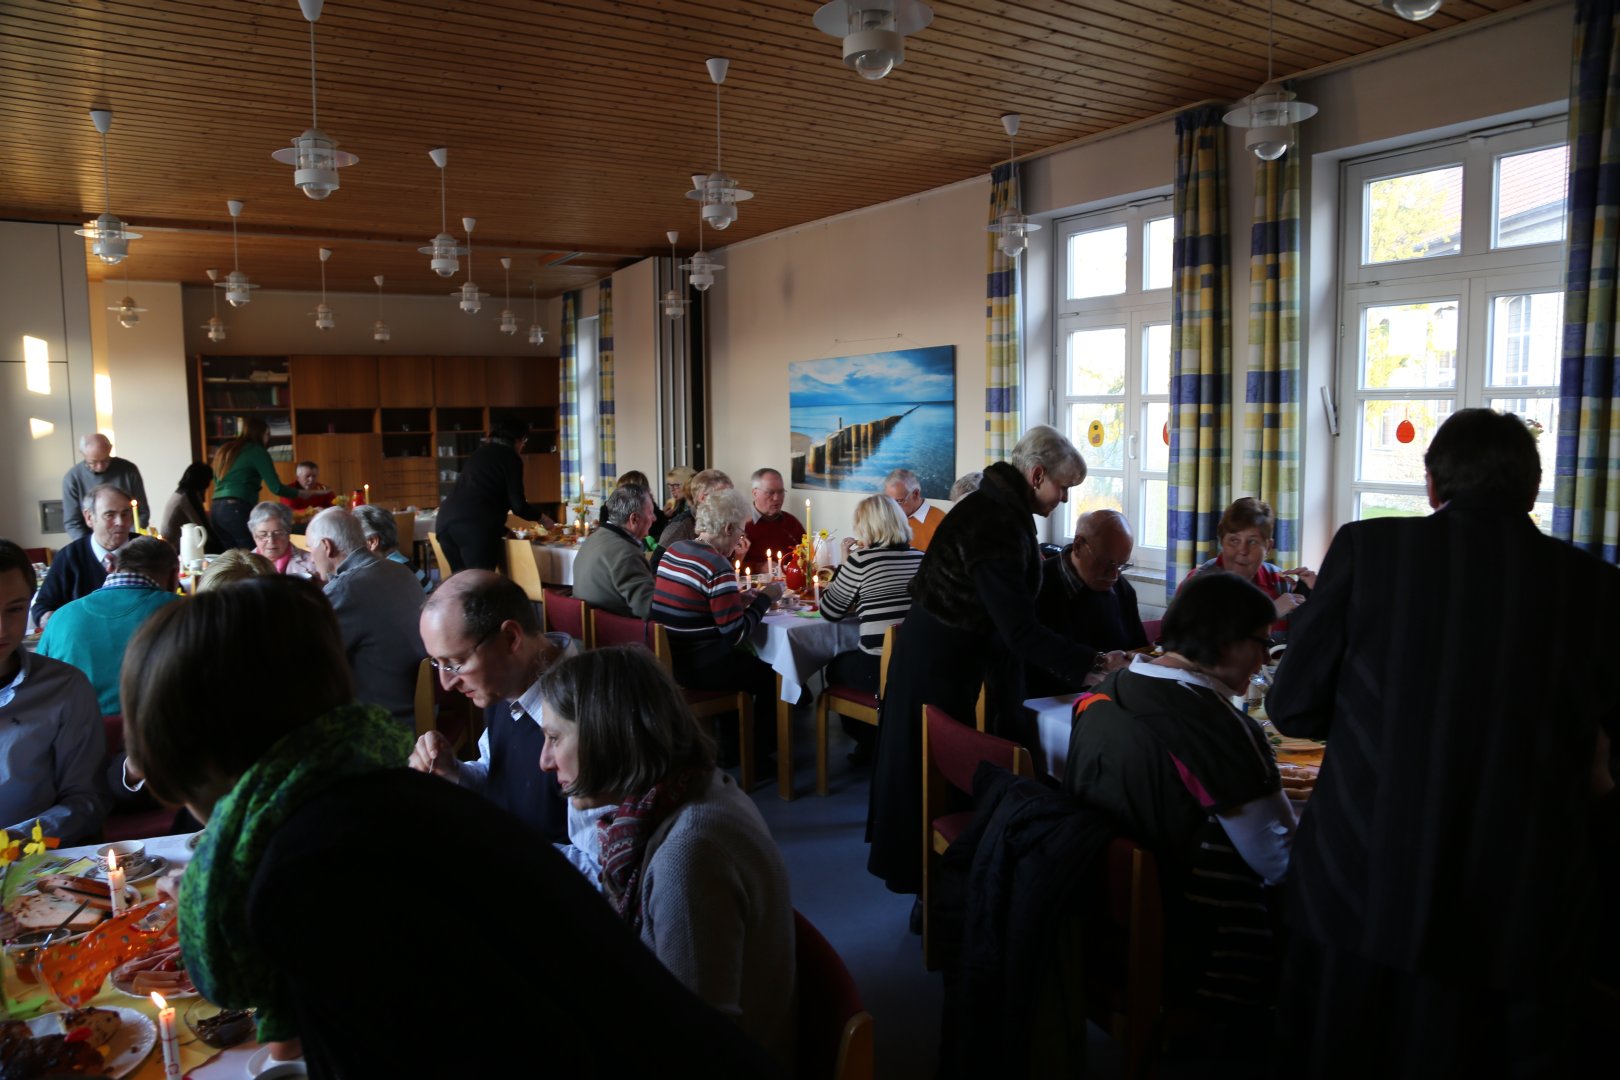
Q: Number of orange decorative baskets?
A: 1